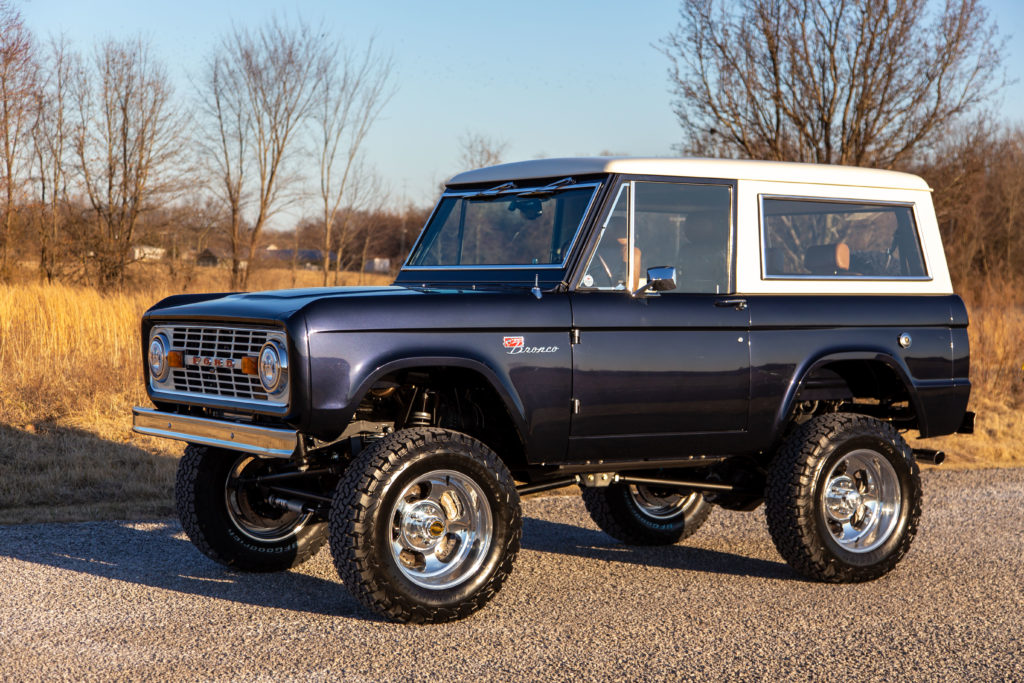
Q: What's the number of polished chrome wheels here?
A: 4